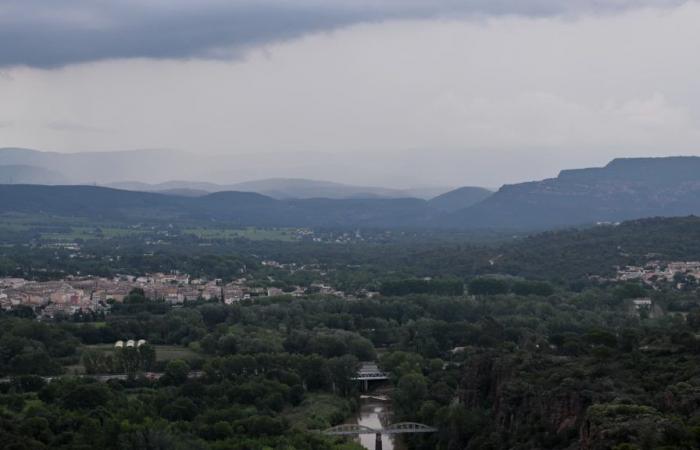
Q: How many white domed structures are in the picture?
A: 3